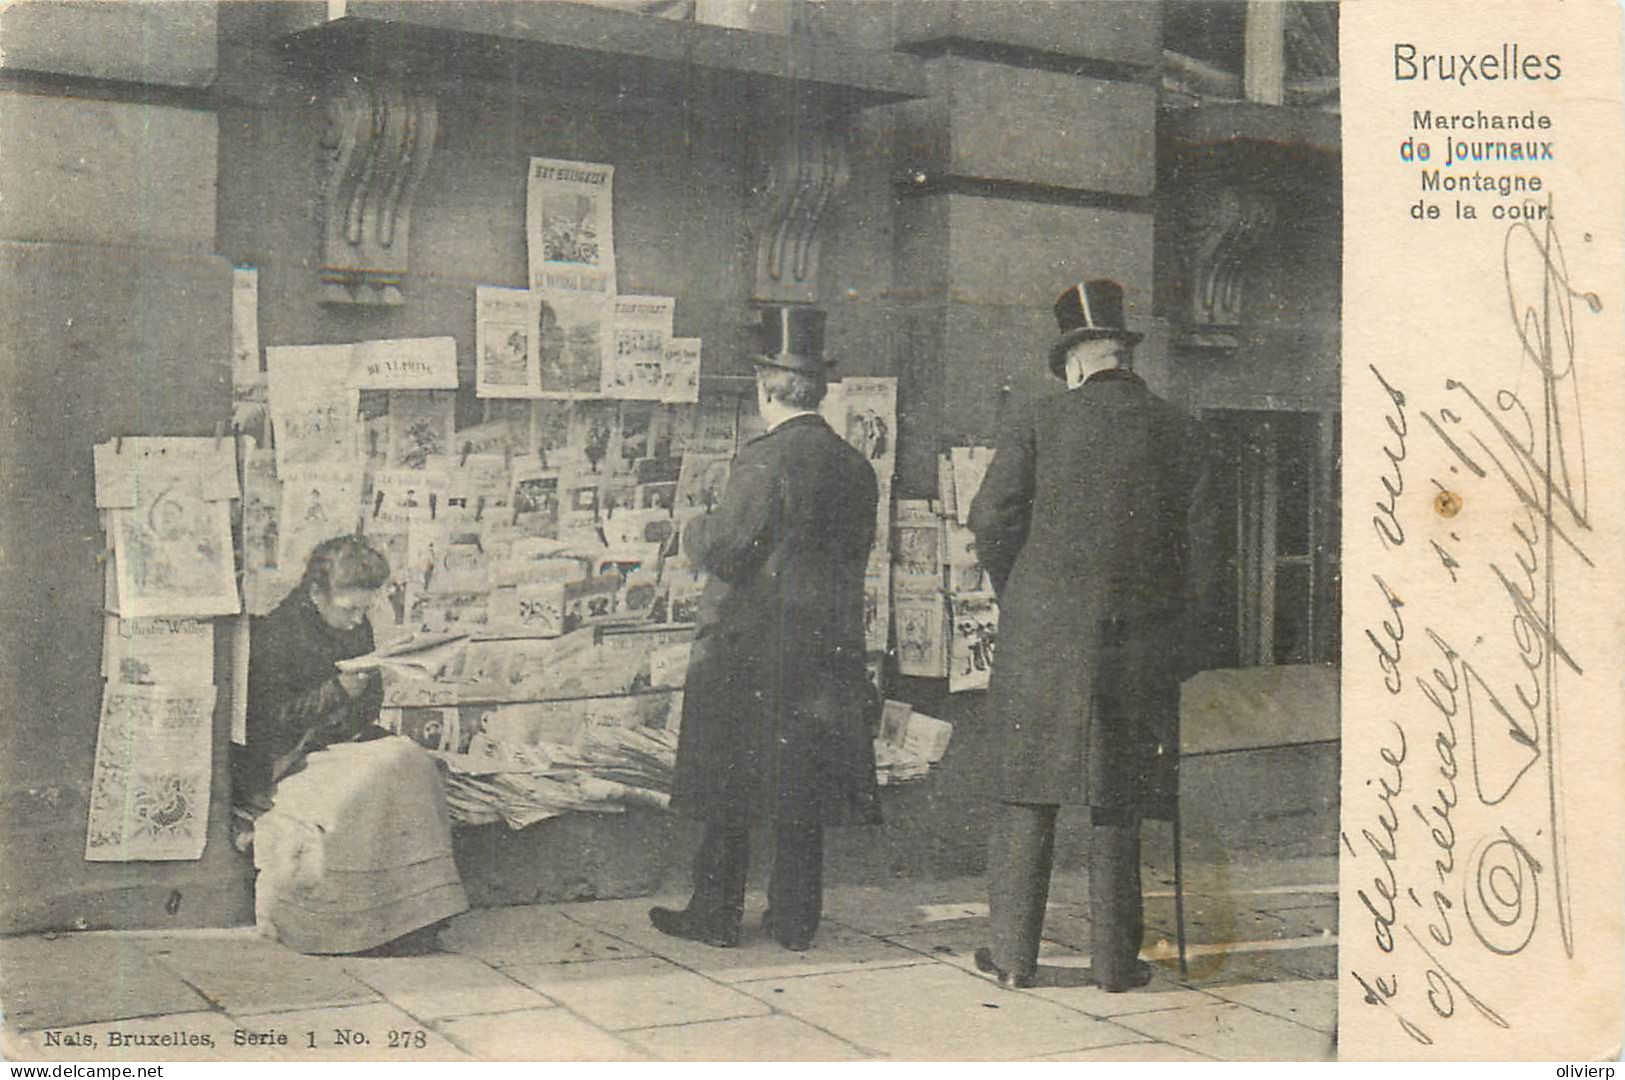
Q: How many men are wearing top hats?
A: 2